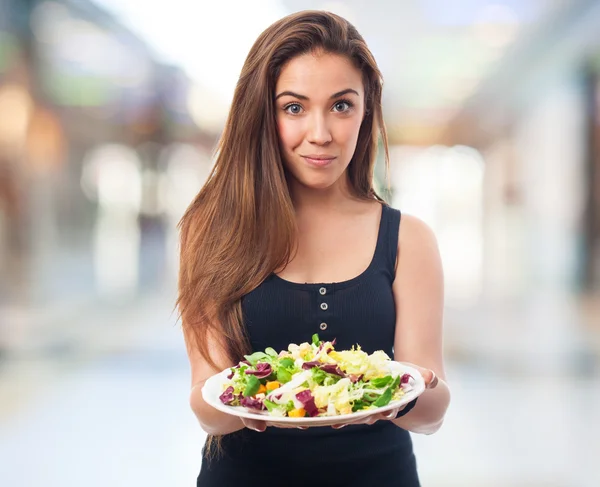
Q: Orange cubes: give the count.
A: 3